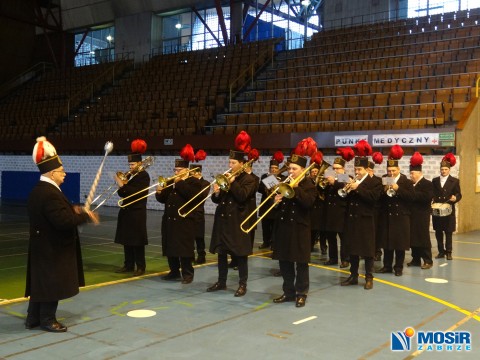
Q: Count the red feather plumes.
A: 14